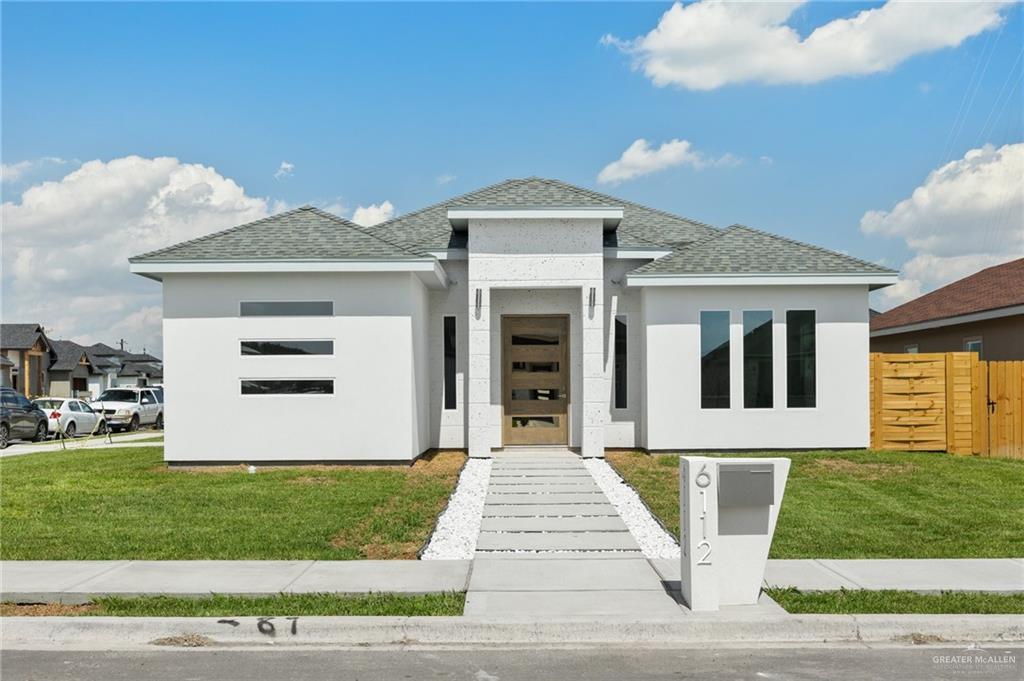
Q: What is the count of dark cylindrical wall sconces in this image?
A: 2